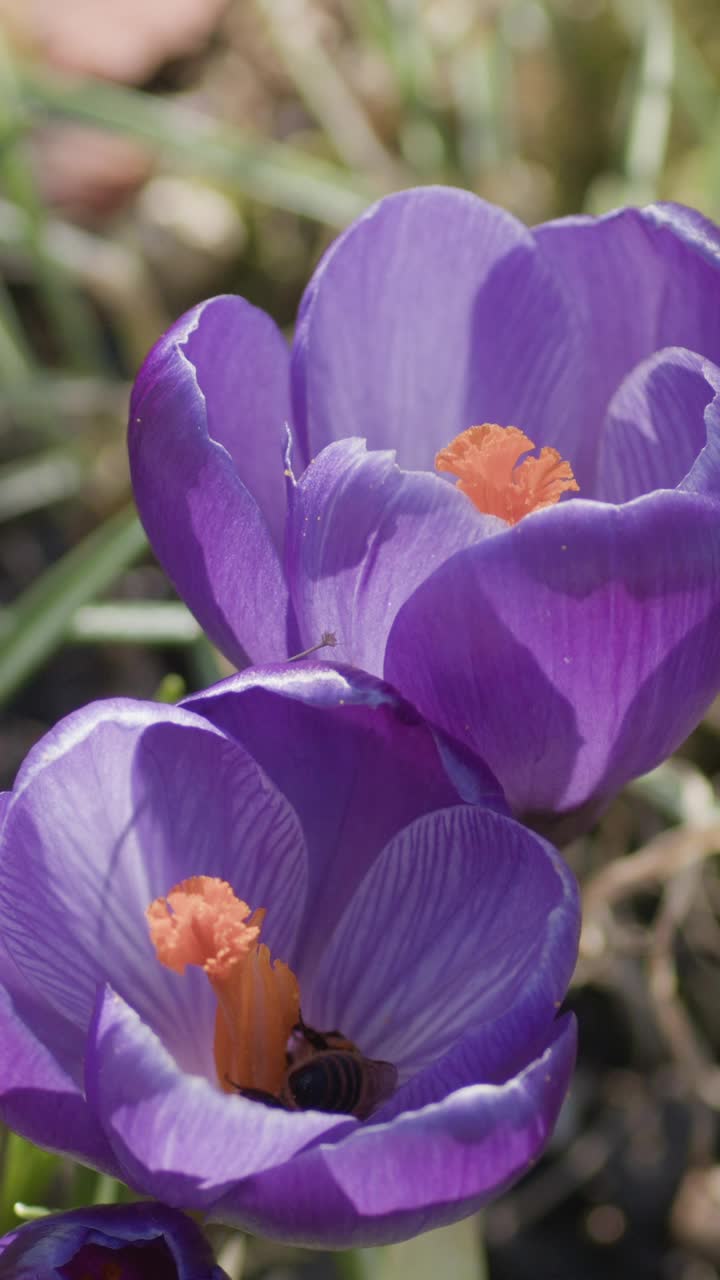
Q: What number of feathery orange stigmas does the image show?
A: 2